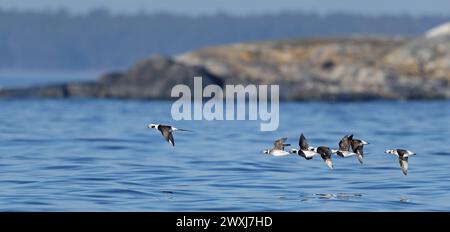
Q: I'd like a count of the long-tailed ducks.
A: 7